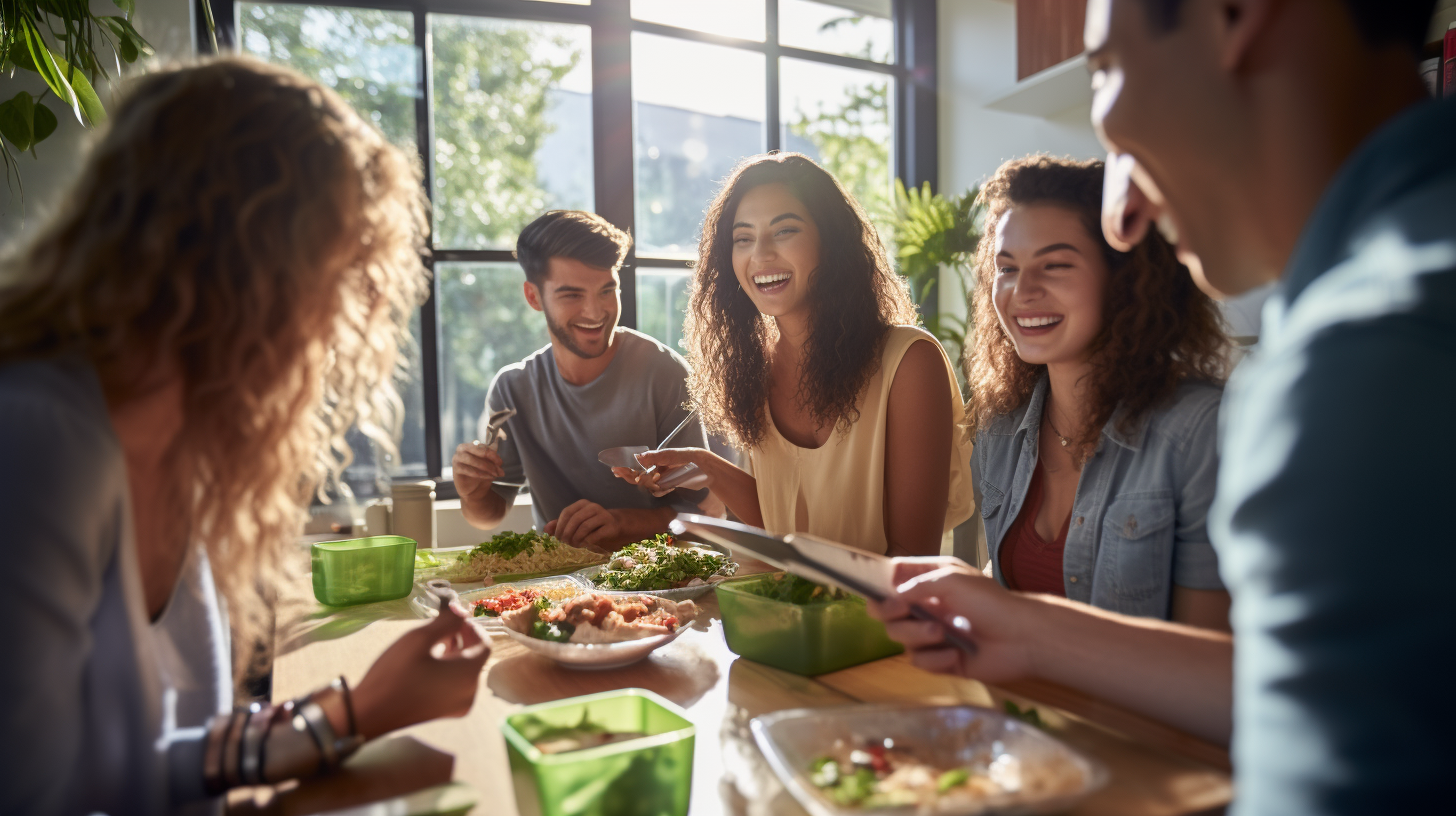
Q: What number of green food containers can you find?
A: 3